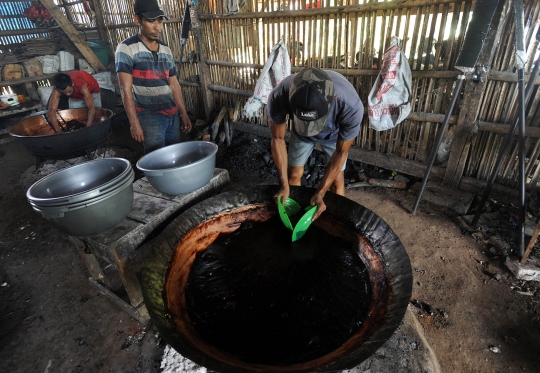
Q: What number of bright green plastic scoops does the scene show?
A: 2